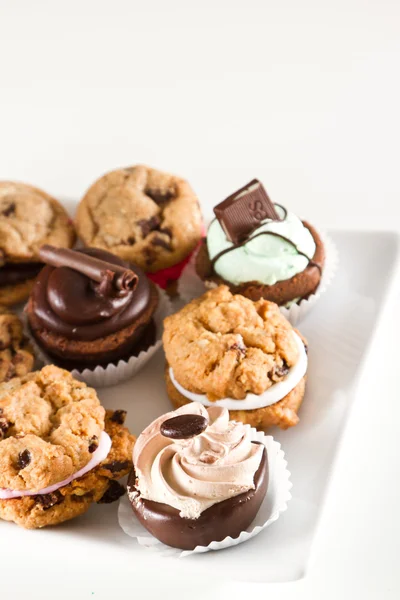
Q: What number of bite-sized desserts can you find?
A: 8